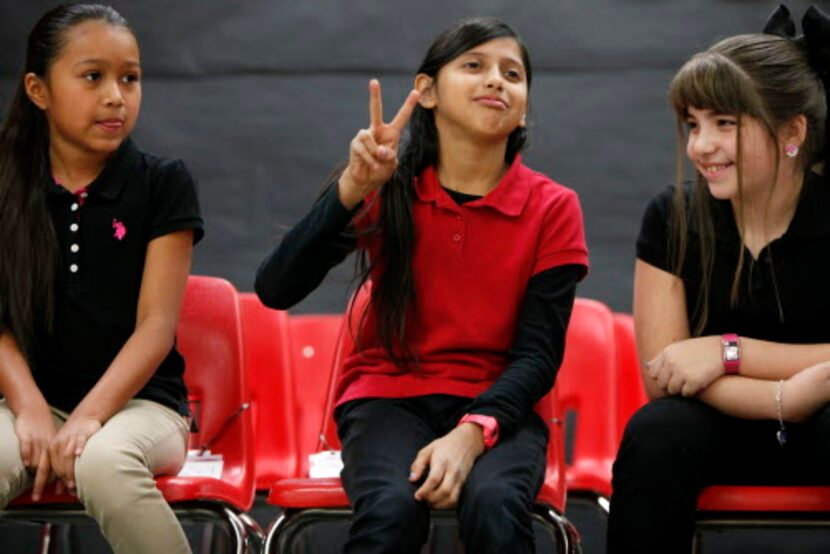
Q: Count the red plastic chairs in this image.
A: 7